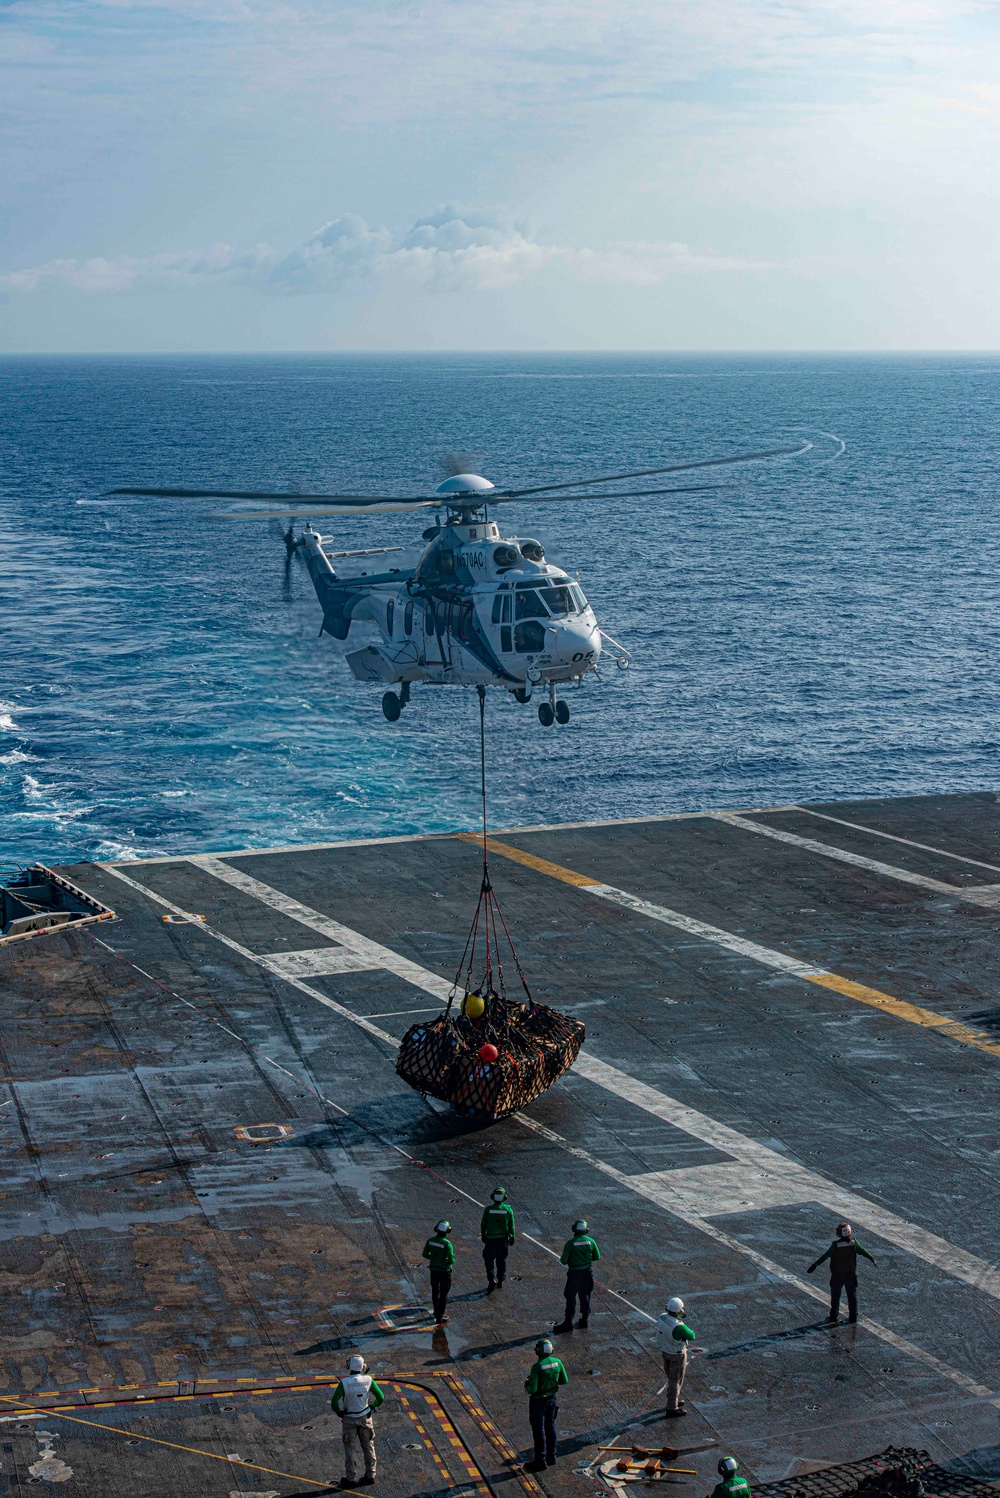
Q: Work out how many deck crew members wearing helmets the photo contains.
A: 8